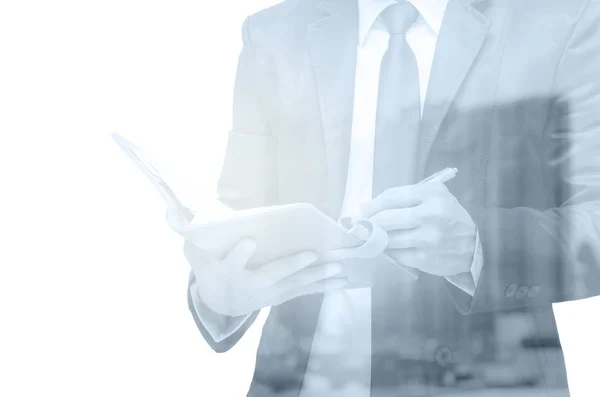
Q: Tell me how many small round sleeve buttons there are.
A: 3